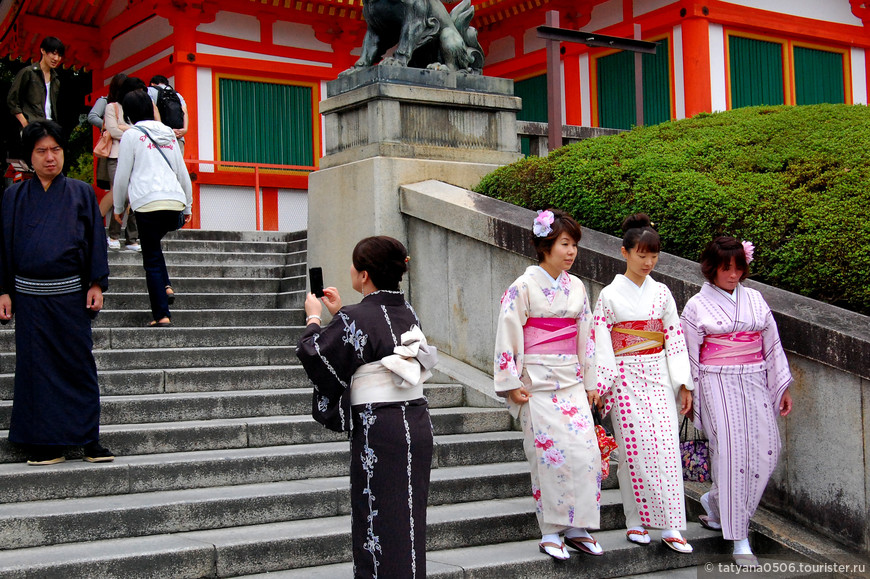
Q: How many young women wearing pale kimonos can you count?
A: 3